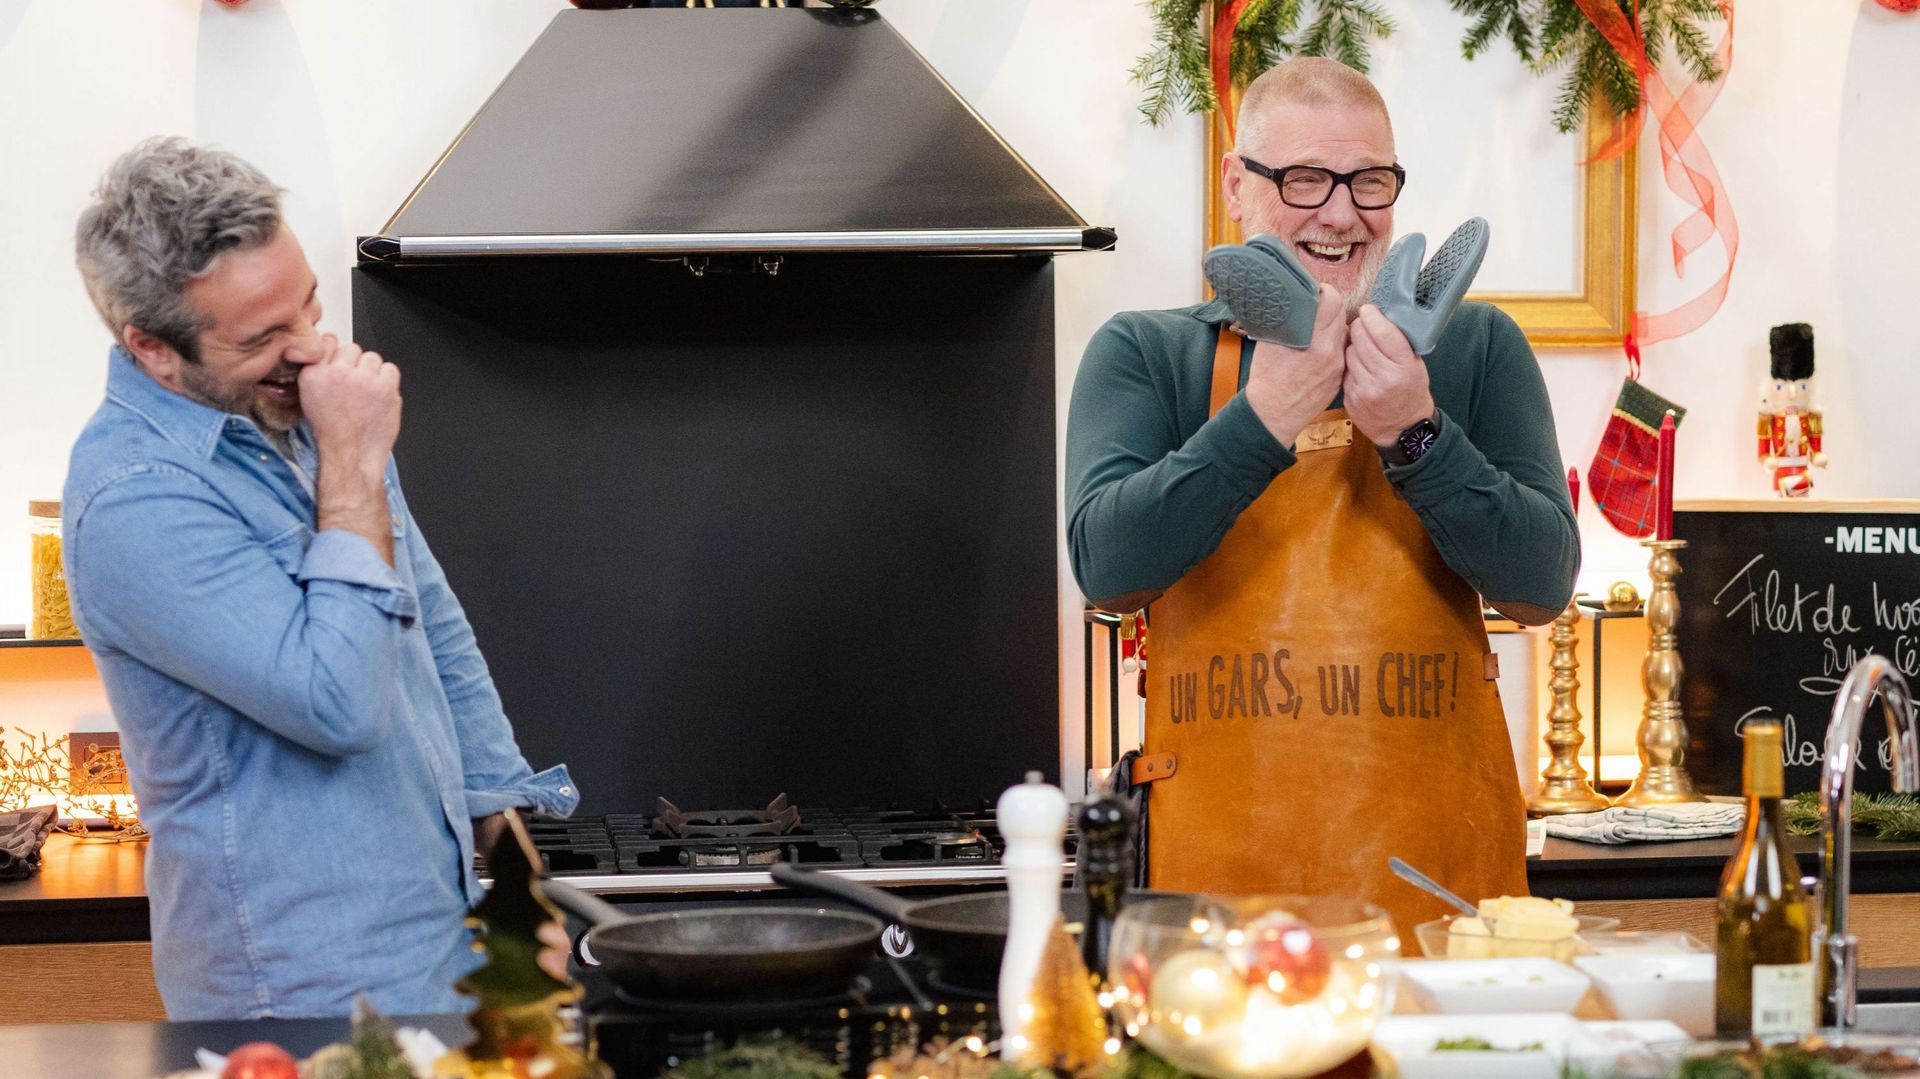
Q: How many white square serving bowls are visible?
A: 4